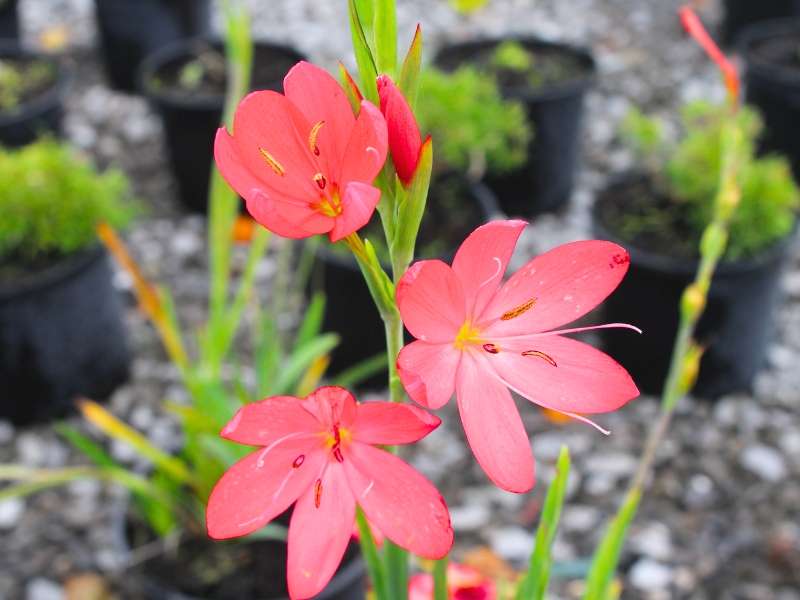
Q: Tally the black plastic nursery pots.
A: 11